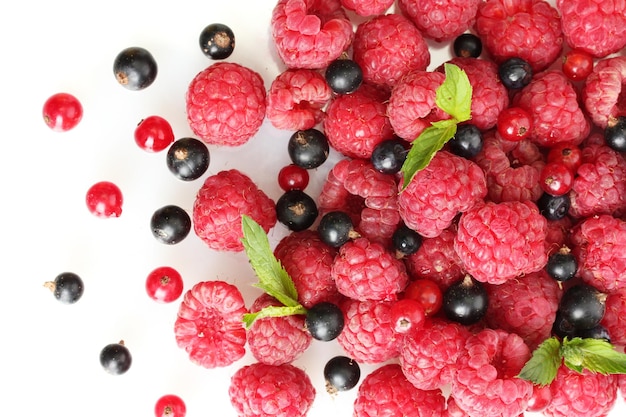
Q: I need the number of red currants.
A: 13